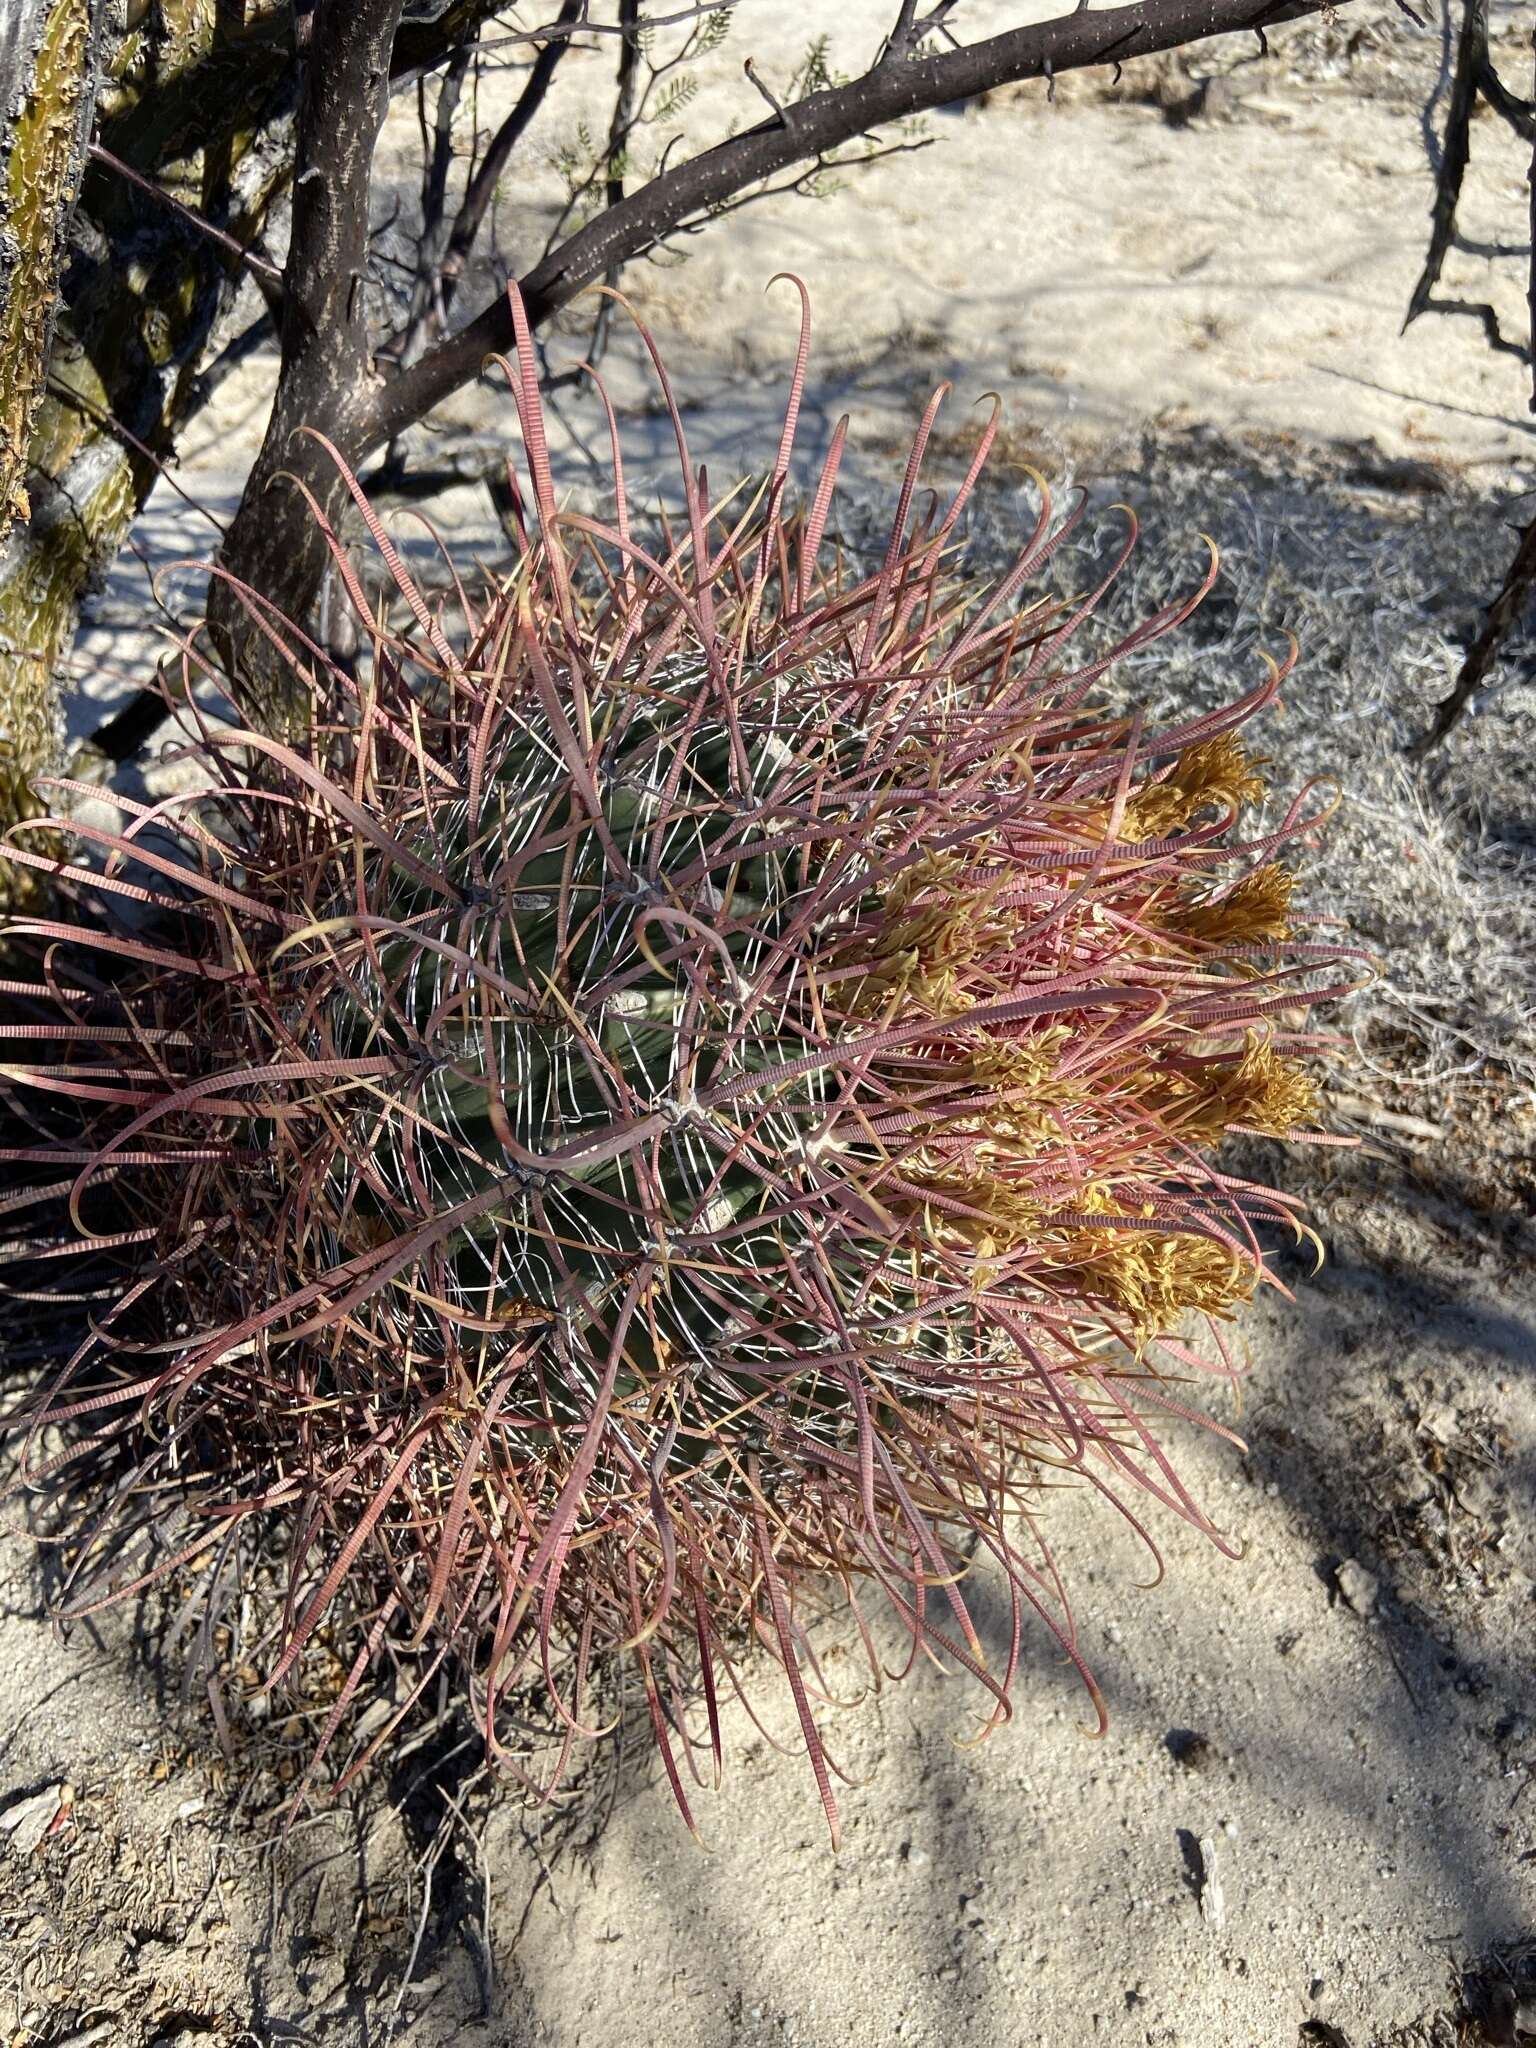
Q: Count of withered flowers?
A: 7